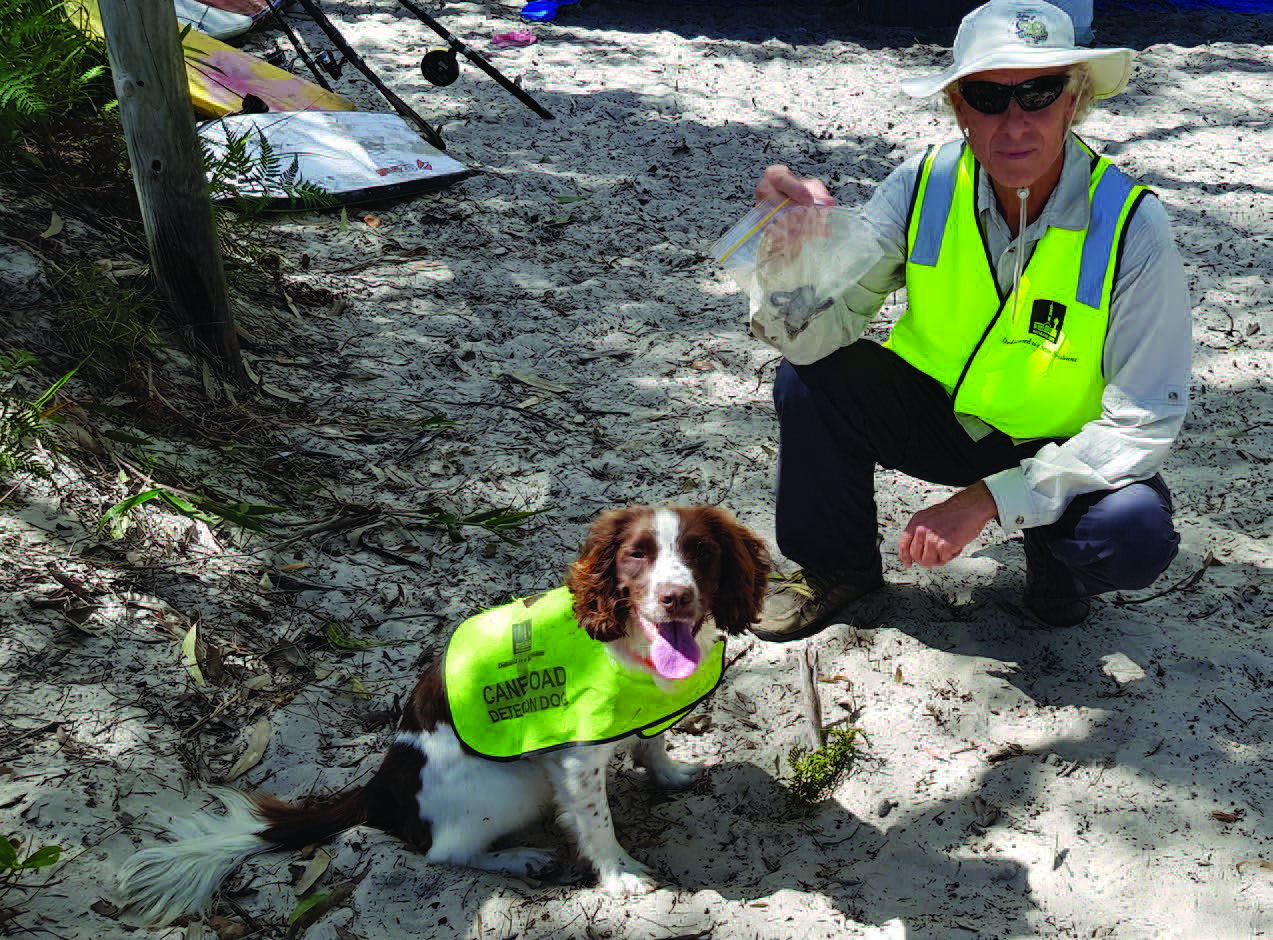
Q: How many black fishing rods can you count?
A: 3